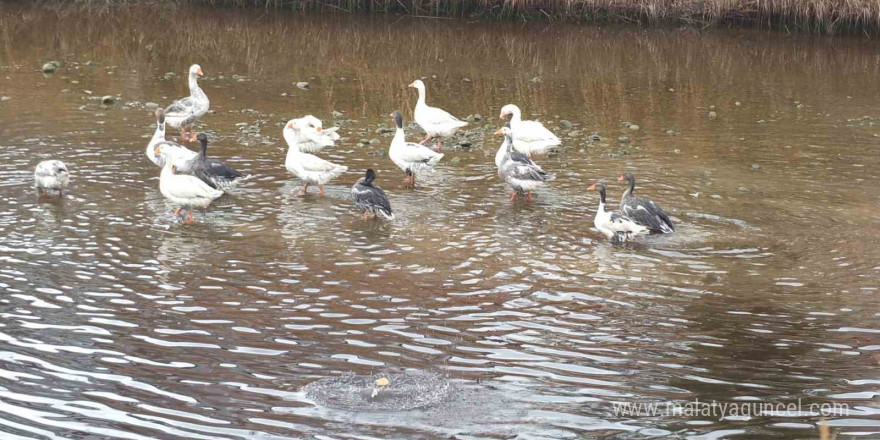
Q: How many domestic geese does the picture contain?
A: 15